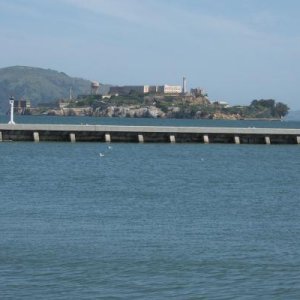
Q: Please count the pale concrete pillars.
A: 10